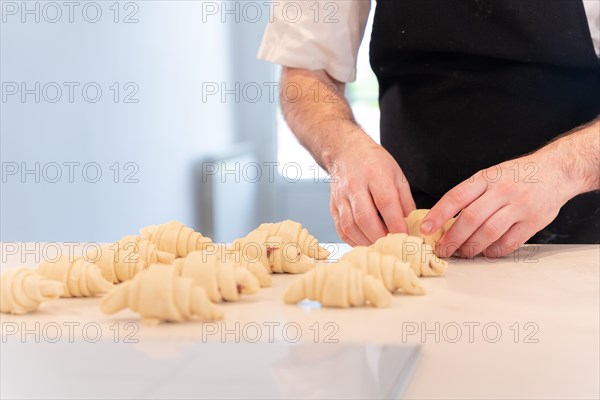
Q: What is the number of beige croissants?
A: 14